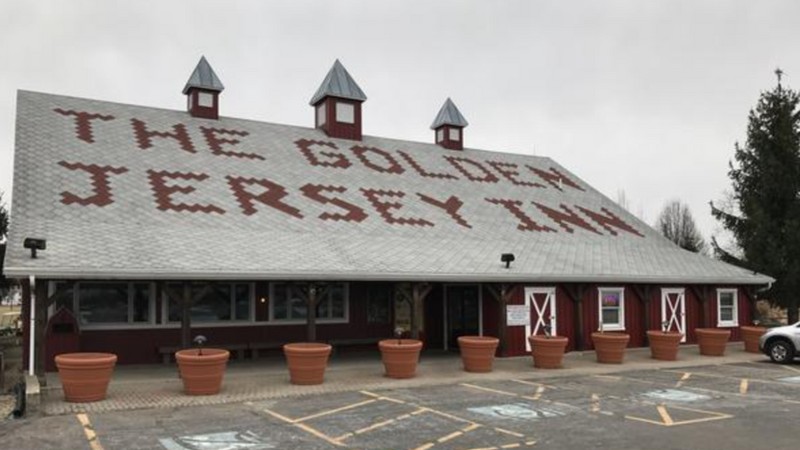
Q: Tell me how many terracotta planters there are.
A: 10